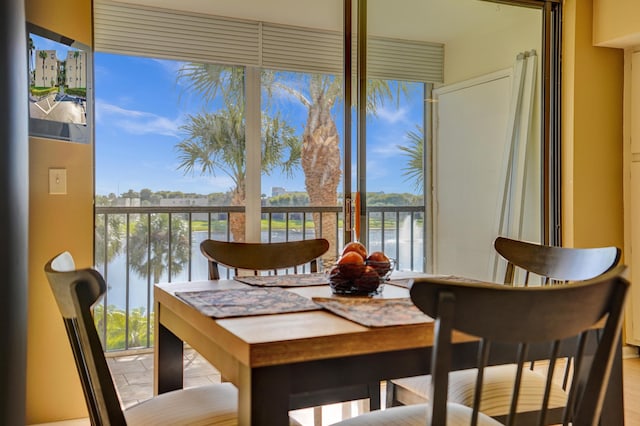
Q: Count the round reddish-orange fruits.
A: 5